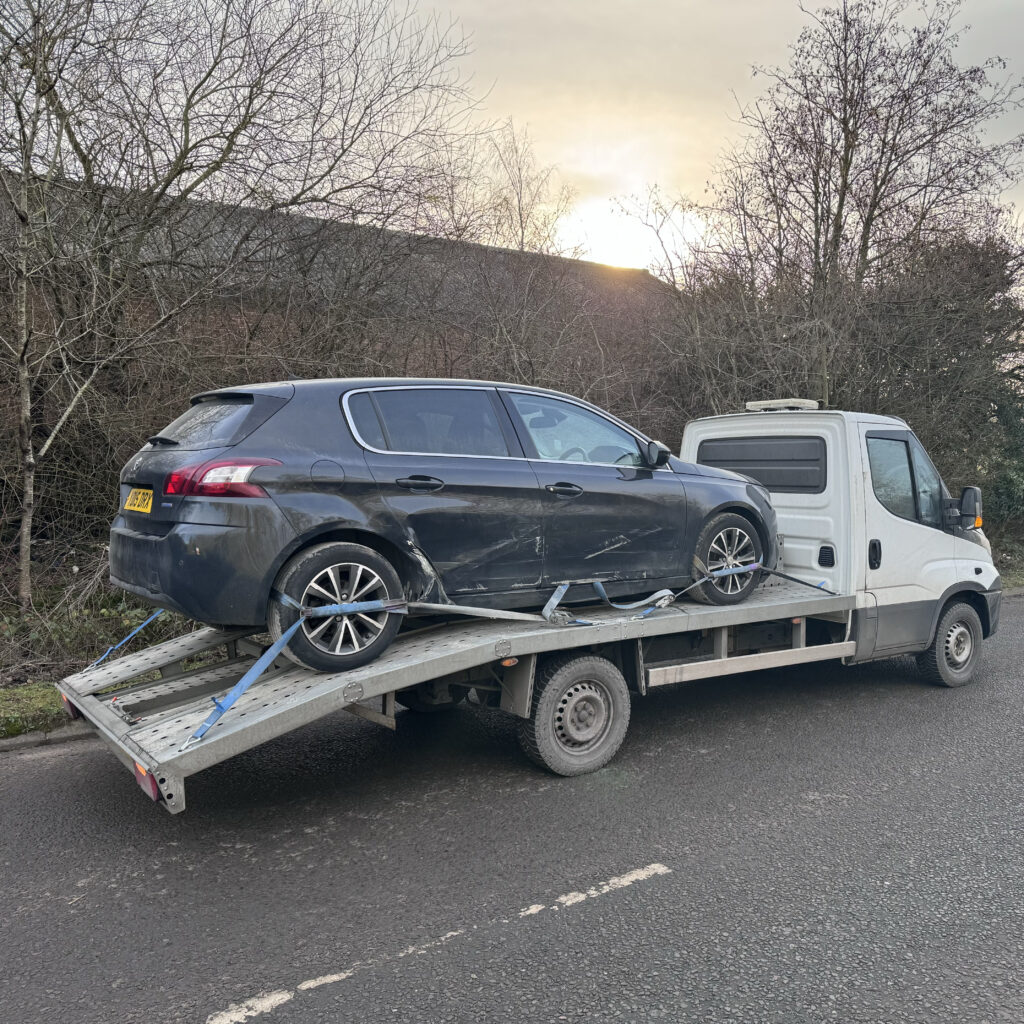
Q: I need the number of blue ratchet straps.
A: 3